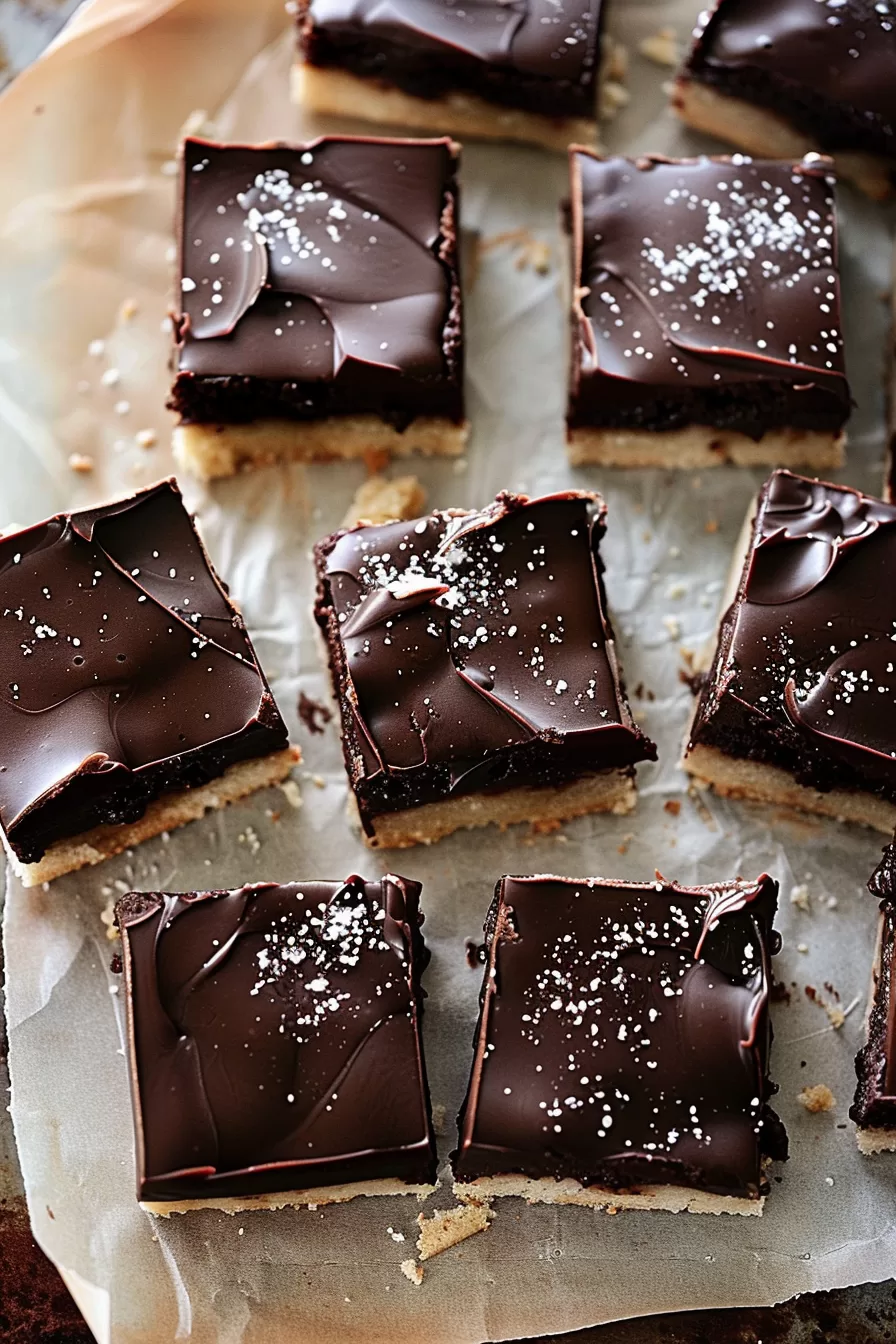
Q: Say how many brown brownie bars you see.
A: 10